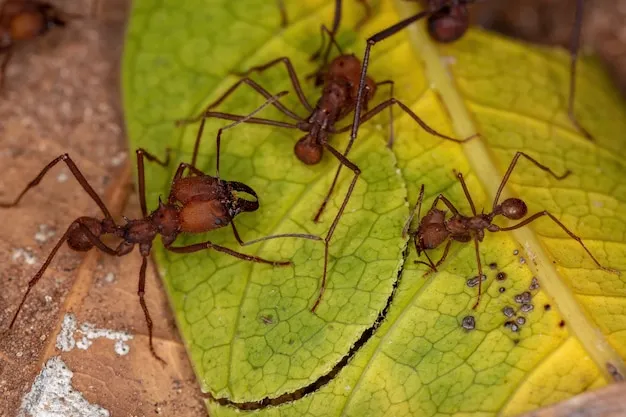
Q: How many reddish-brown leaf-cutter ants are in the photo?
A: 5